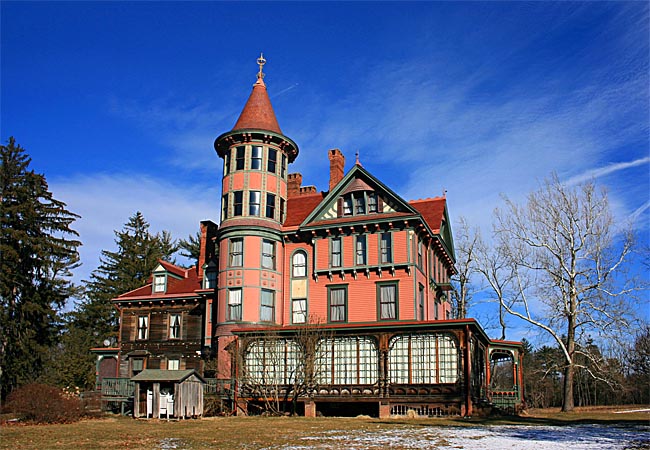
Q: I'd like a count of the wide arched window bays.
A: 3